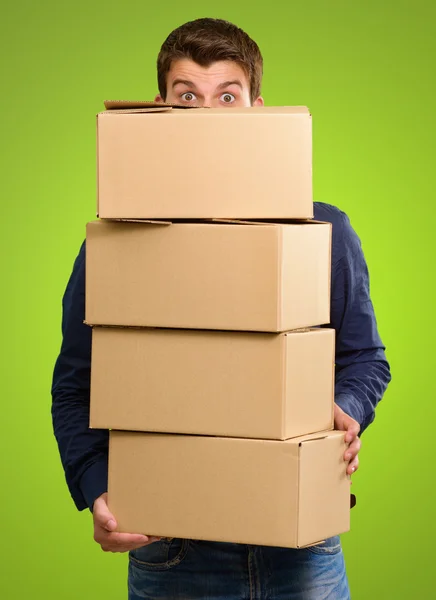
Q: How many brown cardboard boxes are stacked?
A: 4